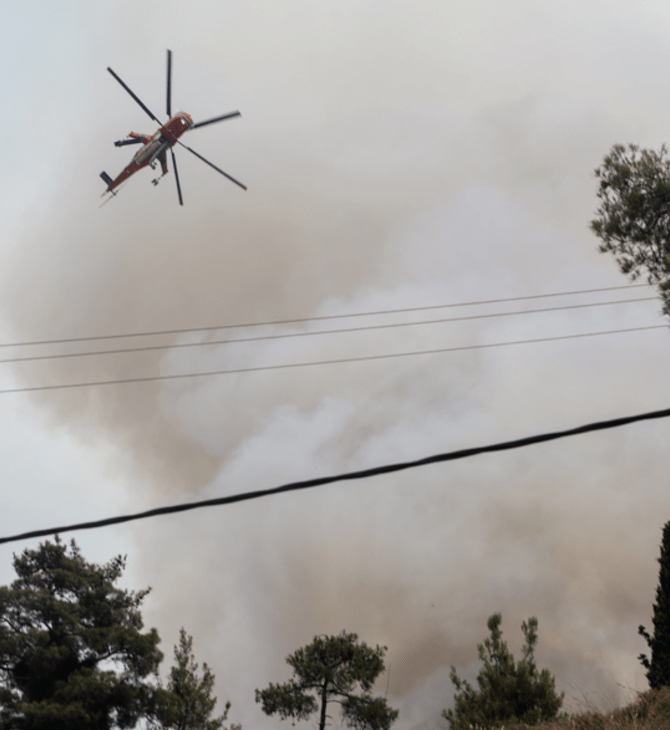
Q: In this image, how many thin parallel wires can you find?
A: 3